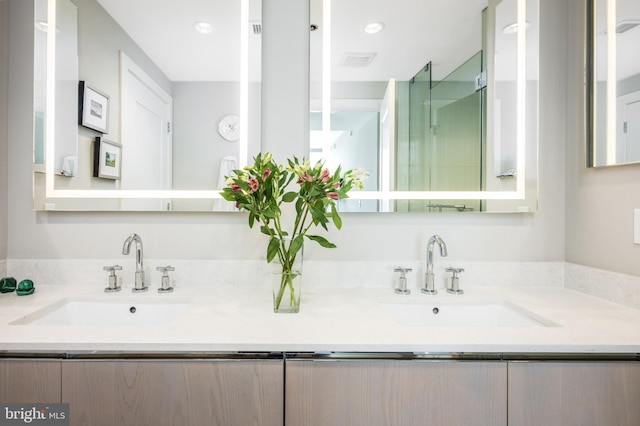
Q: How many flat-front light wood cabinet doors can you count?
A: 4